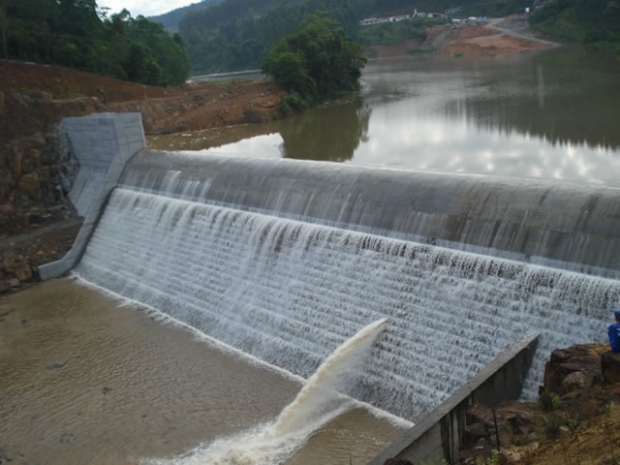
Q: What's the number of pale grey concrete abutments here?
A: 1